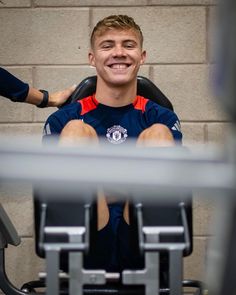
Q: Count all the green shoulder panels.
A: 0